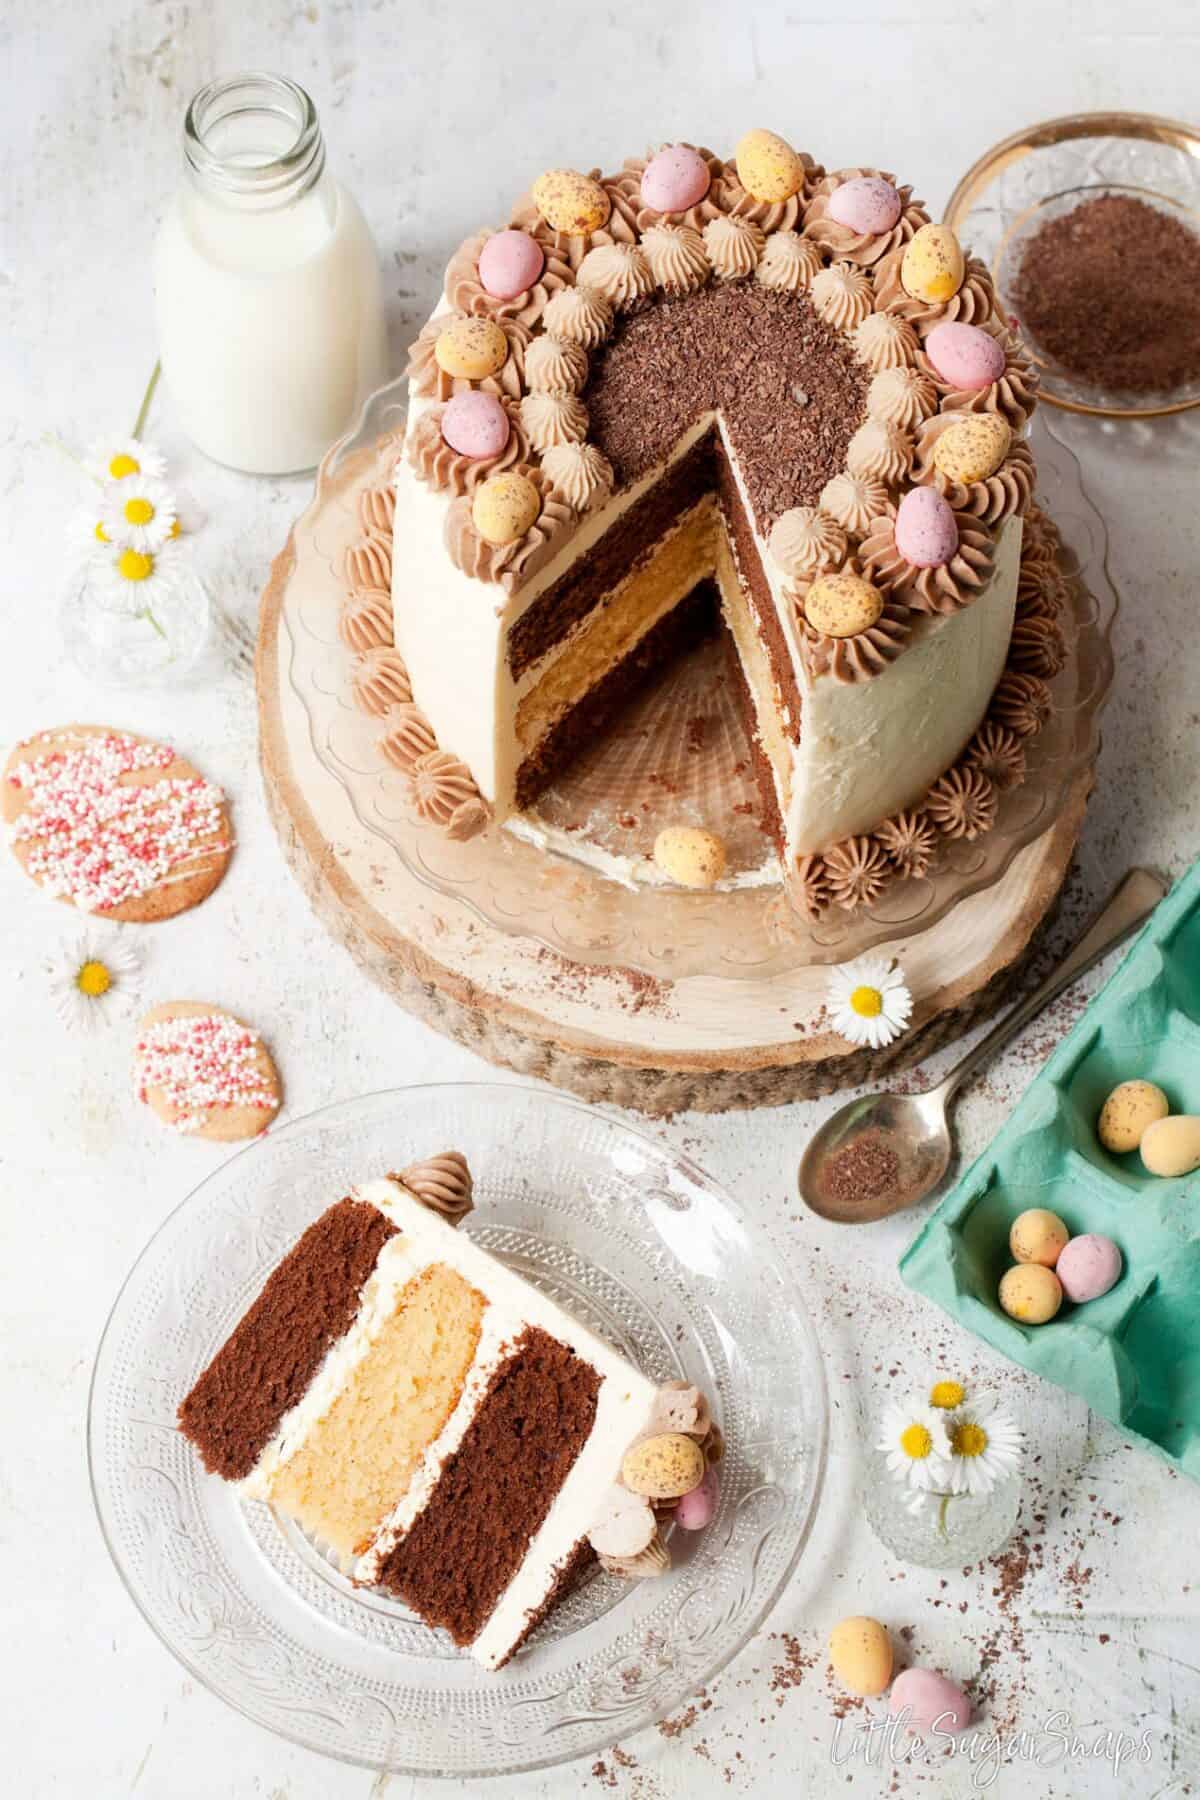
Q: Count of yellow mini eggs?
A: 14